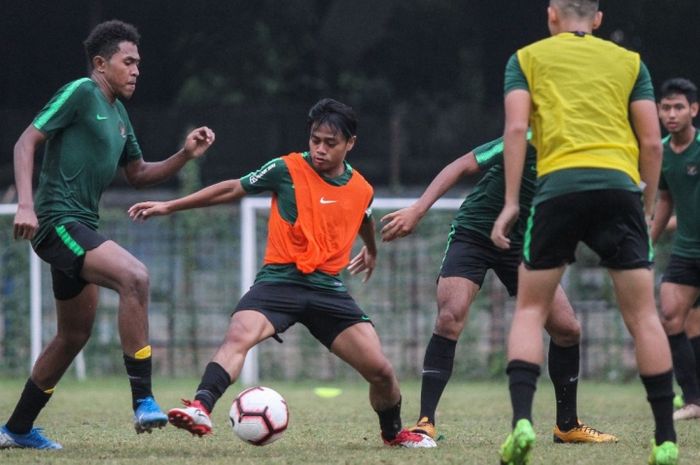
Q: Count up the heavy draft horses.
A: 0